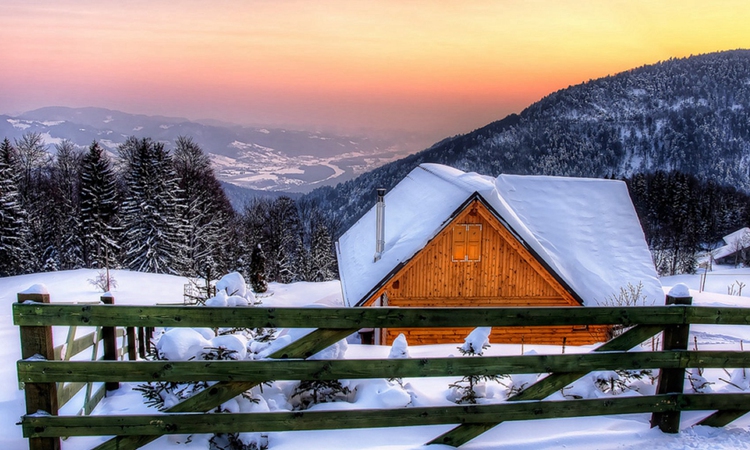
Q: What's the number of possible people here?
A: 0